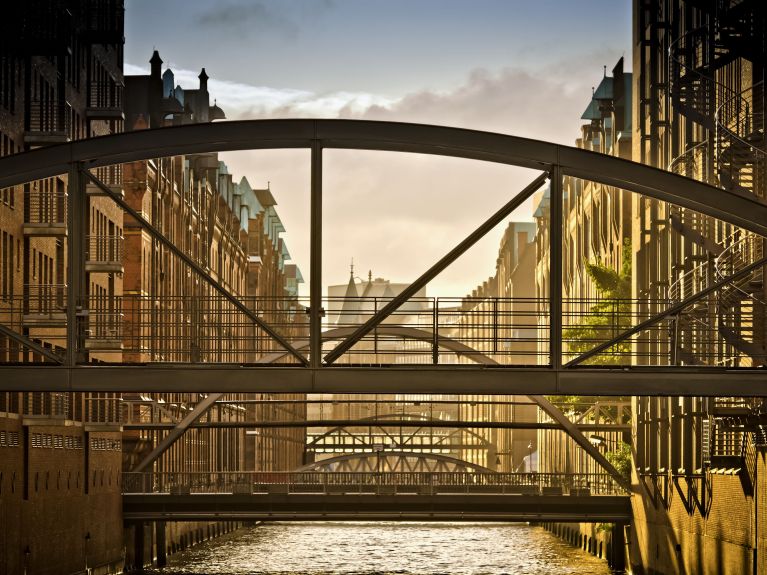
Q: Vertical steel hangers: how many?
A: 3